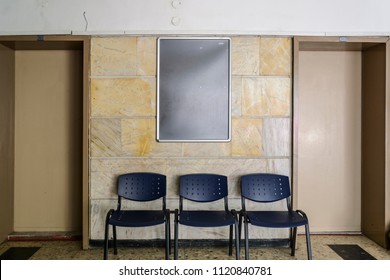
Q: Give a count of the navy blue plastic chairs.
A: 3